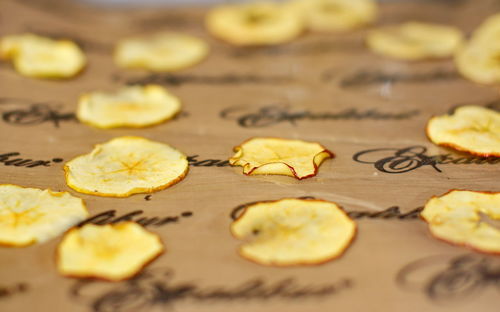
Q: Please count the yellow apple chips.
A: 14